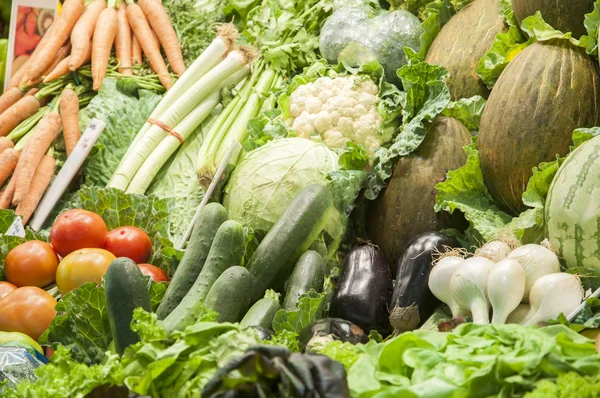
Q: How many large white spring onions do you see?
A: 6